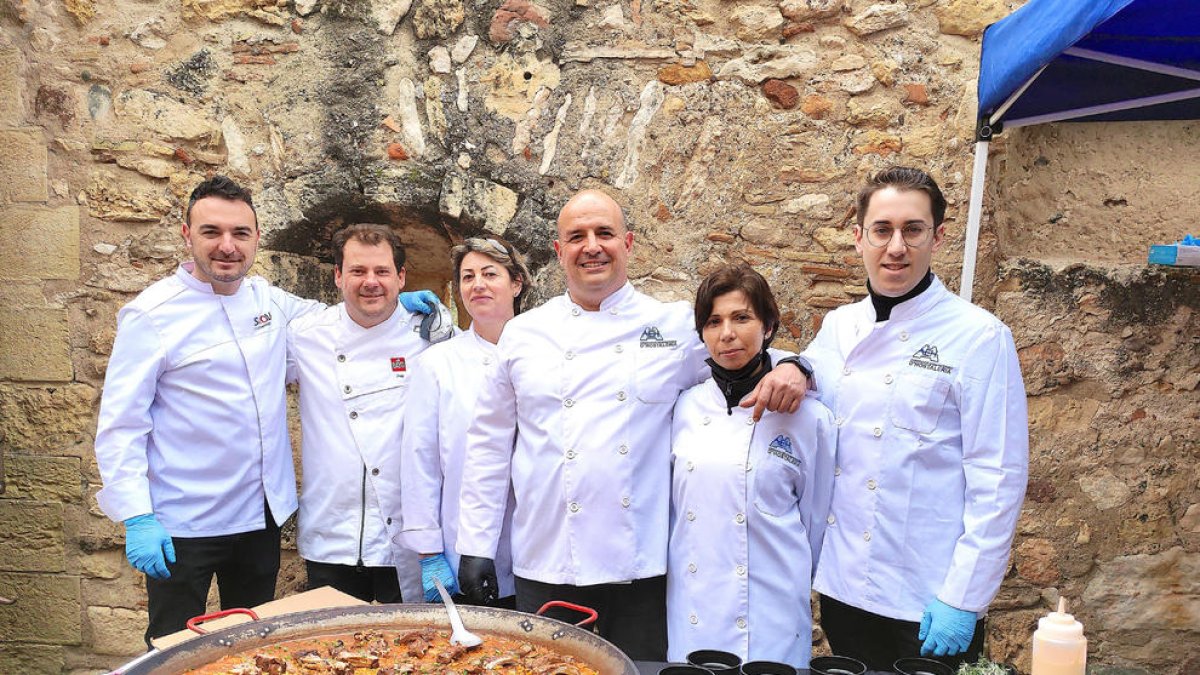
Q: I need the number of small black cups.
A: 5